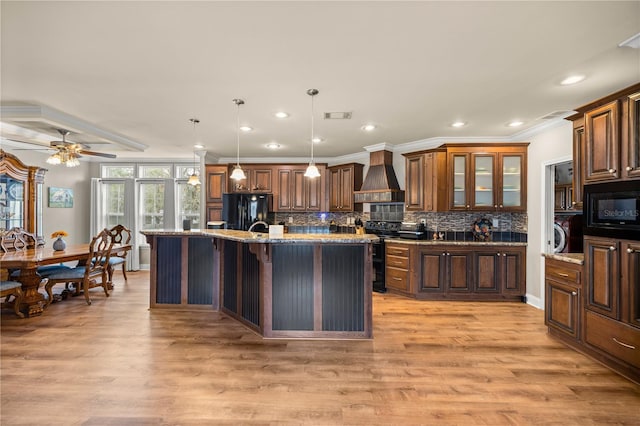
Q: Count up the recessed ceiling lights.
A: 9